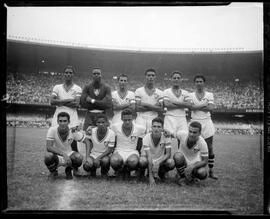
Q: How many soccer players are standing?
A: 6